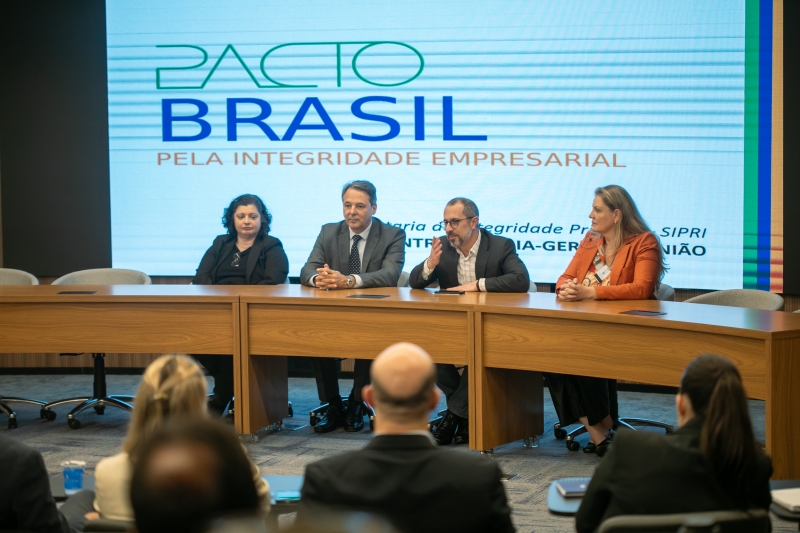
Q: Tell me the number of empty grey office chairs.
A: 3